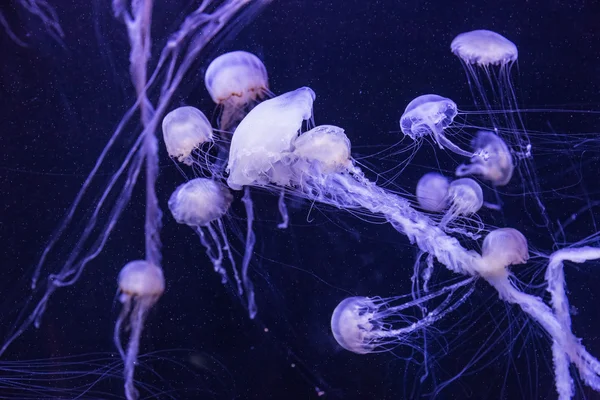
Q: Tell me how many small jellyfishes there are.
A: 12